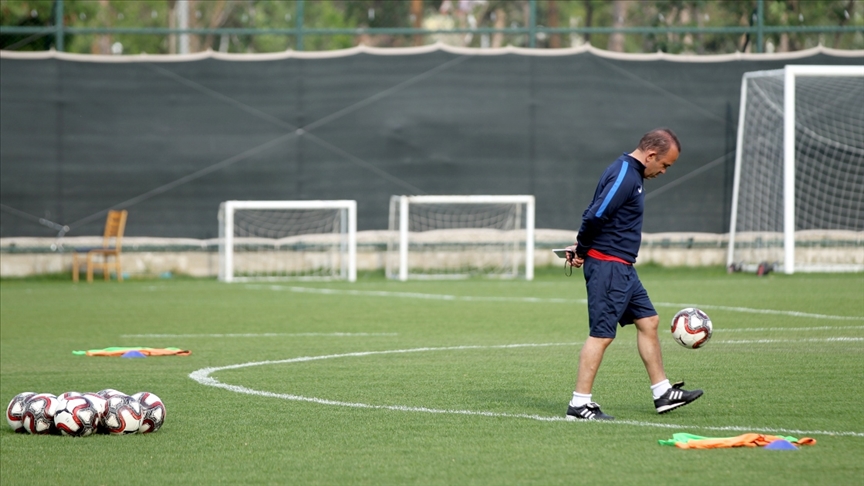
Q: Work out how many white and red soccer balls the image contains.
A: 9